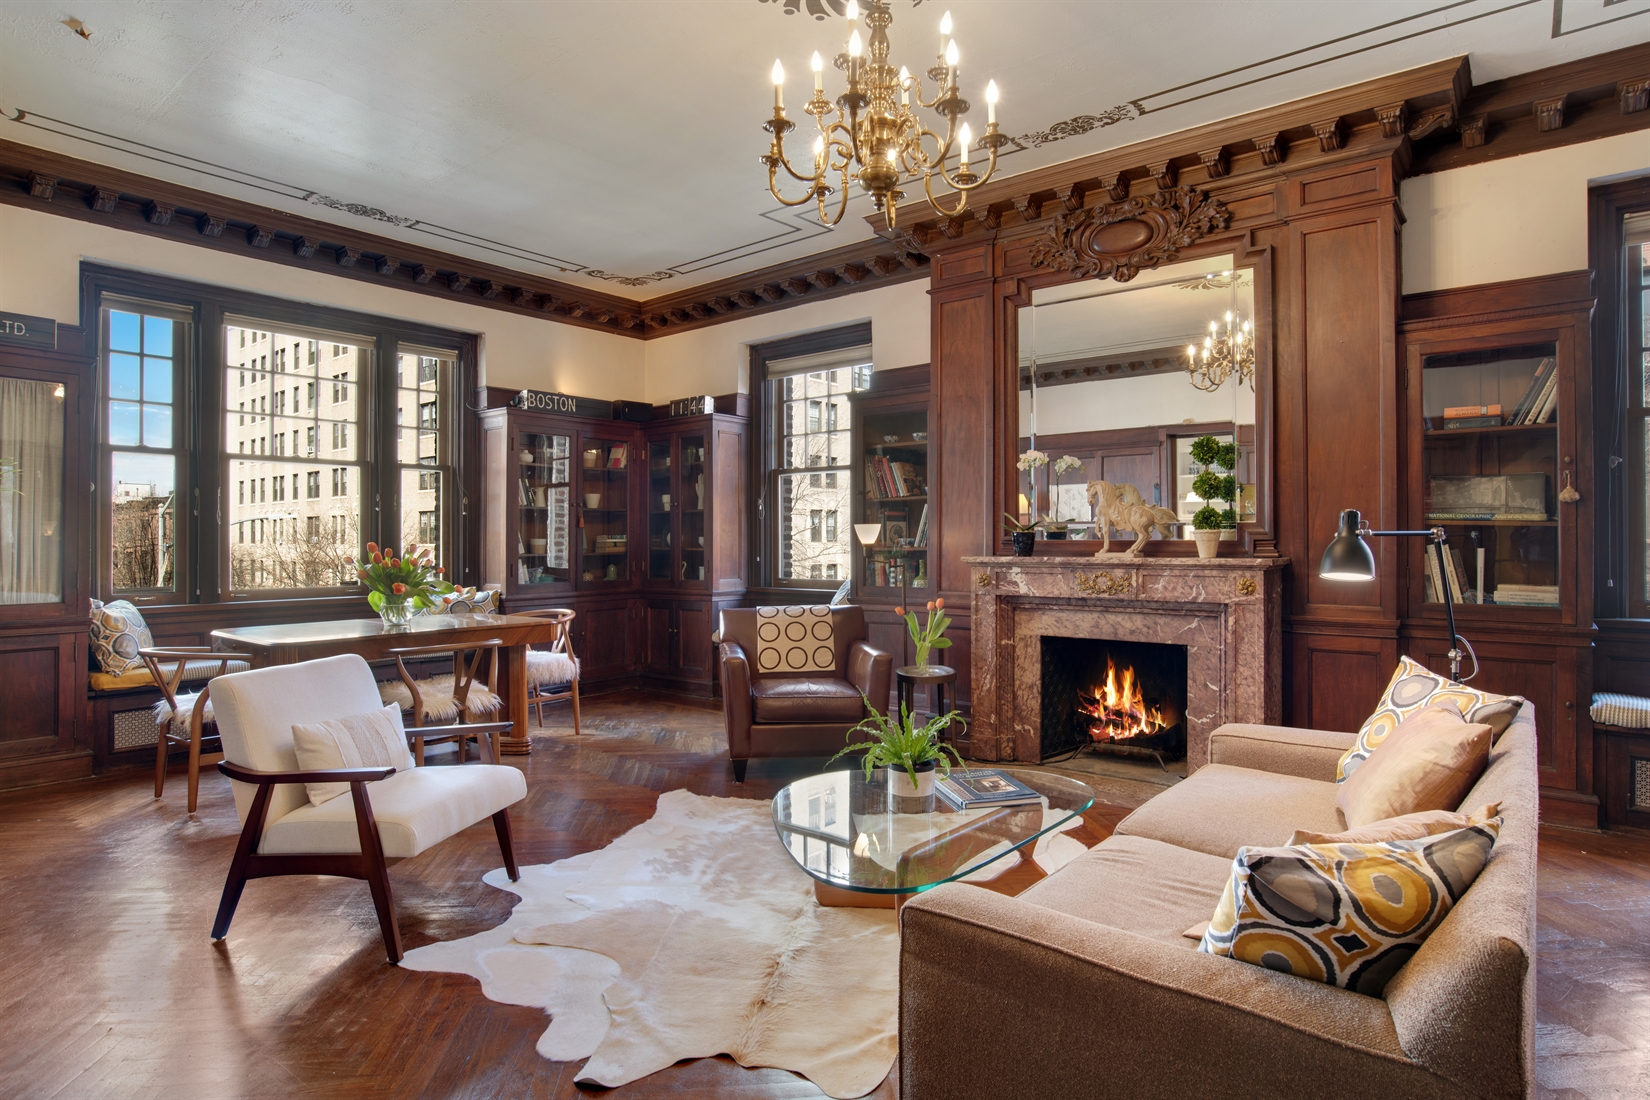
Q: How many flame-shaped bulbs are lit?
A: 11